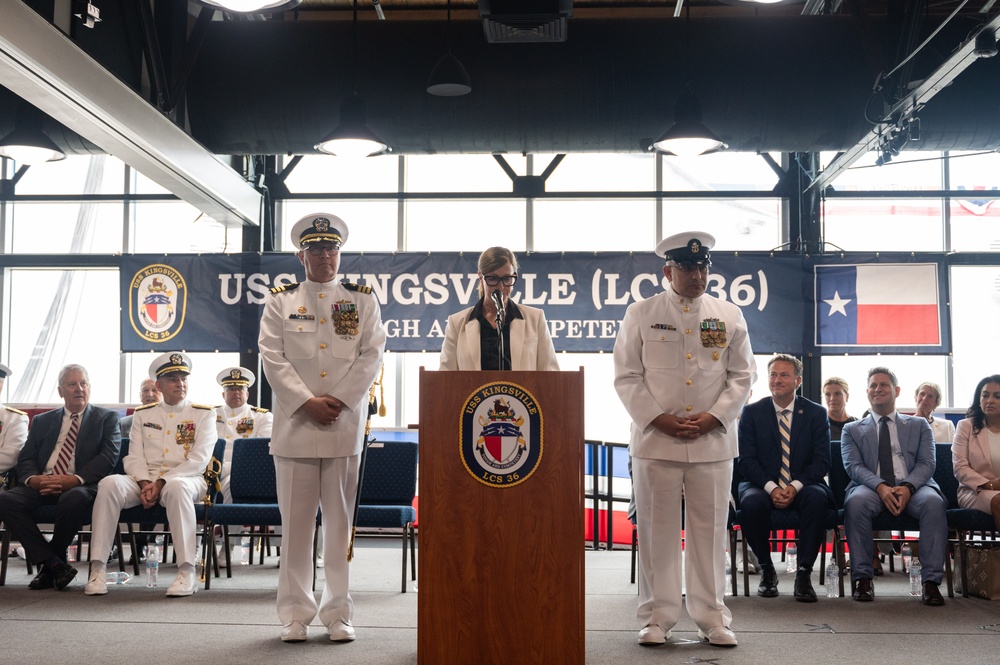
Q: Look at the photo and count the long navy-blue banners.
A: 1